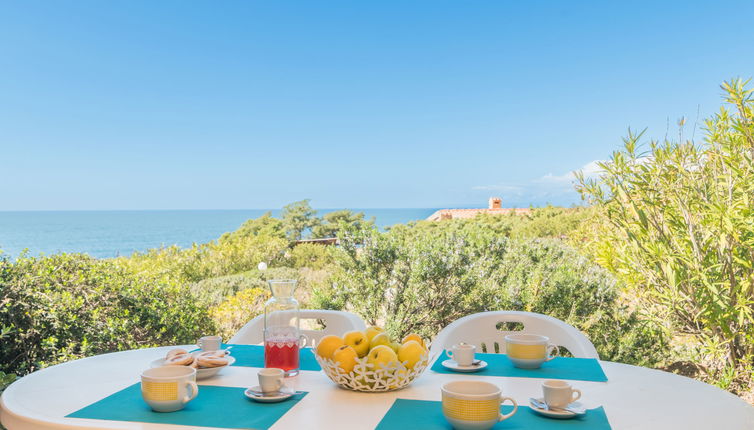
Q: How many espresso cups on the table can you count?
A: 4